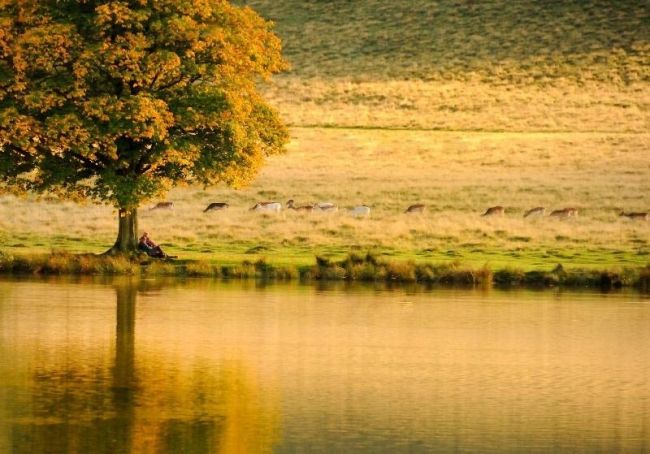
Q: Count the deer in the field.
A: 11